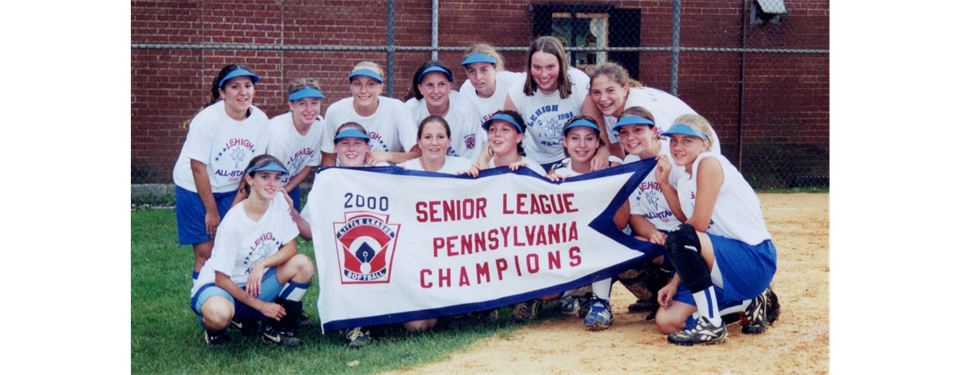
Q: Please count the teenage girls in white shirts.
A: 14